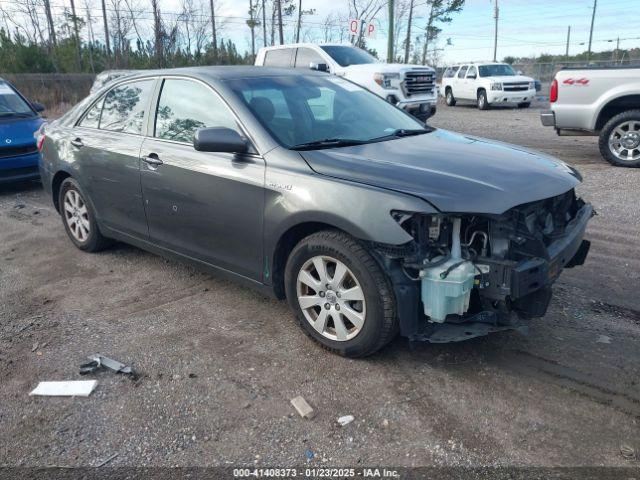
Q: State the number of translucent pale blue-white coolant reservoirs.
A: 1